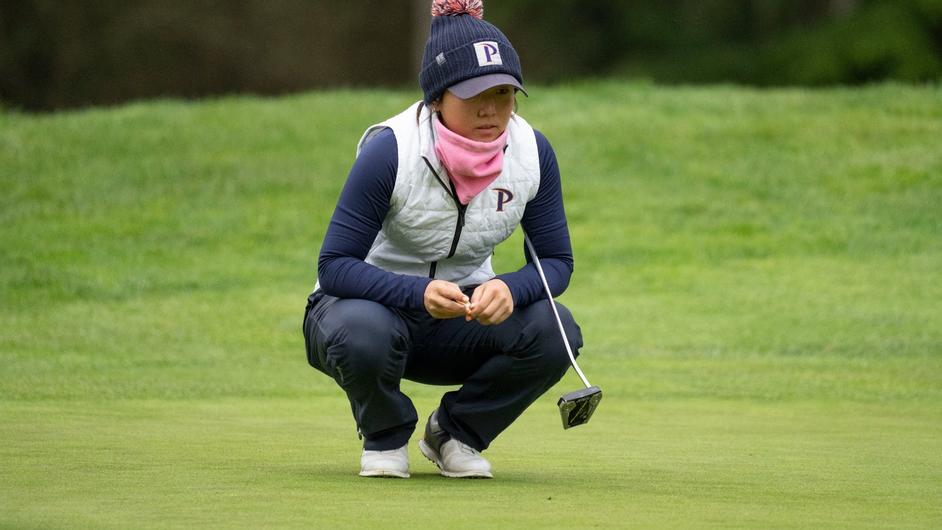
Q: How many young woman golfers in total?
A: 1